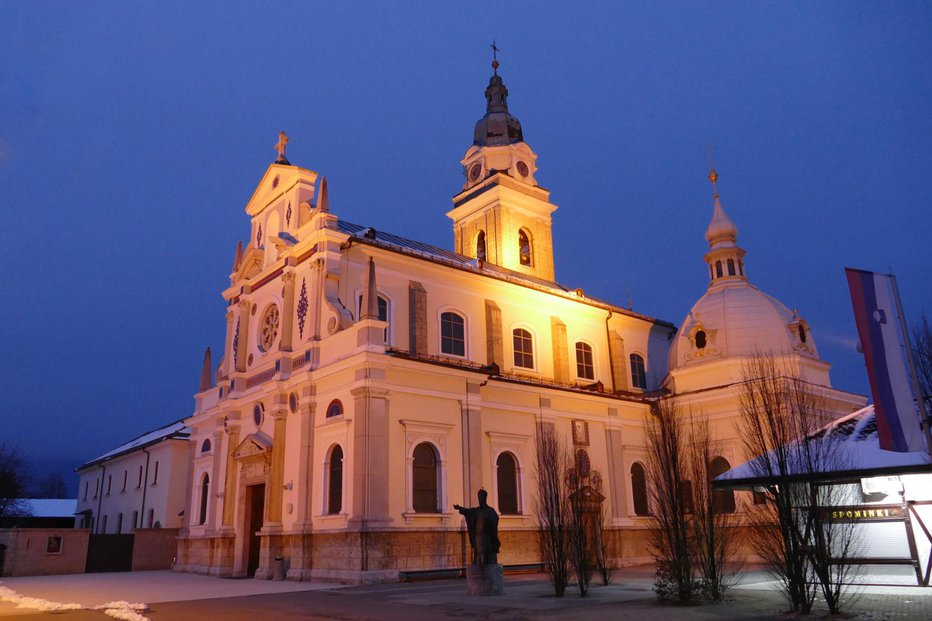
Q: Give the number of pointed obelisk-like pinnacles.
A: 4